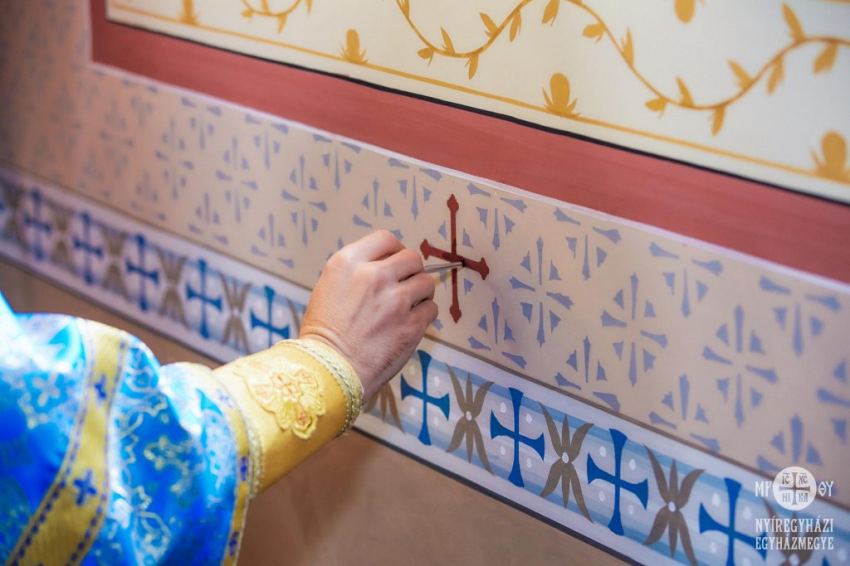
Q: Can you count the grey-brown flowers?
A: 11